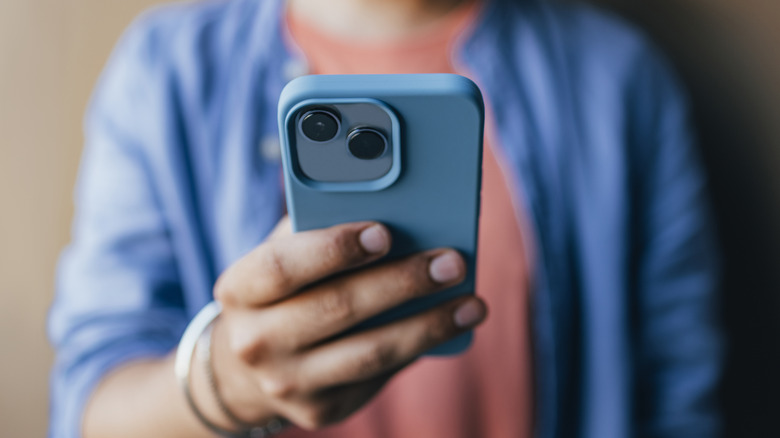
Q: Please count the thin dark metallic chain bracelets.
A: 1